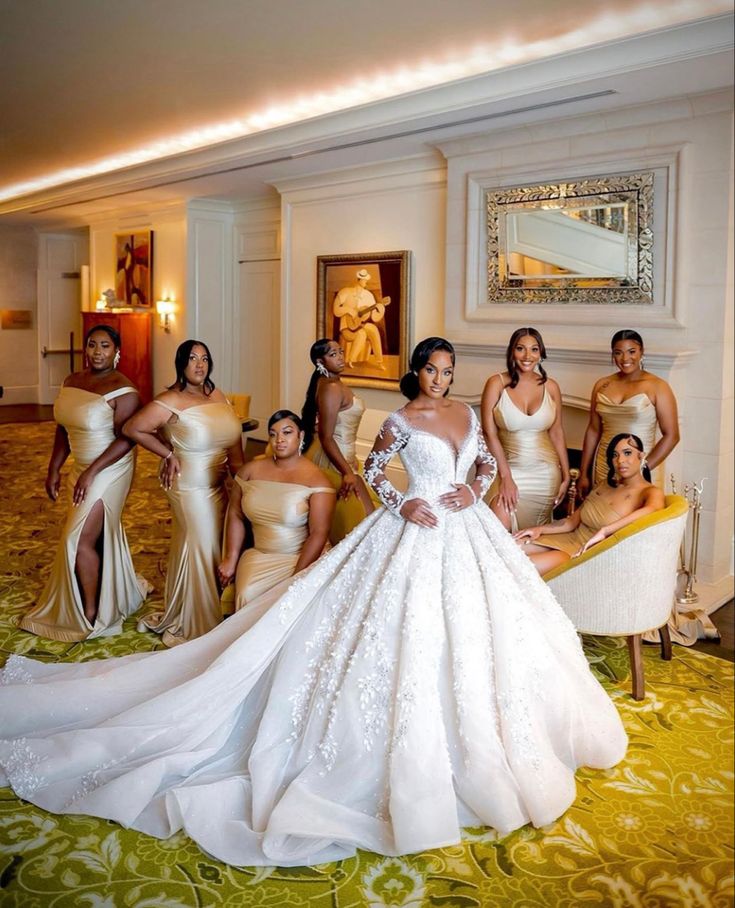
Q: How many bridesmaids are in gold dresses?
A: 7